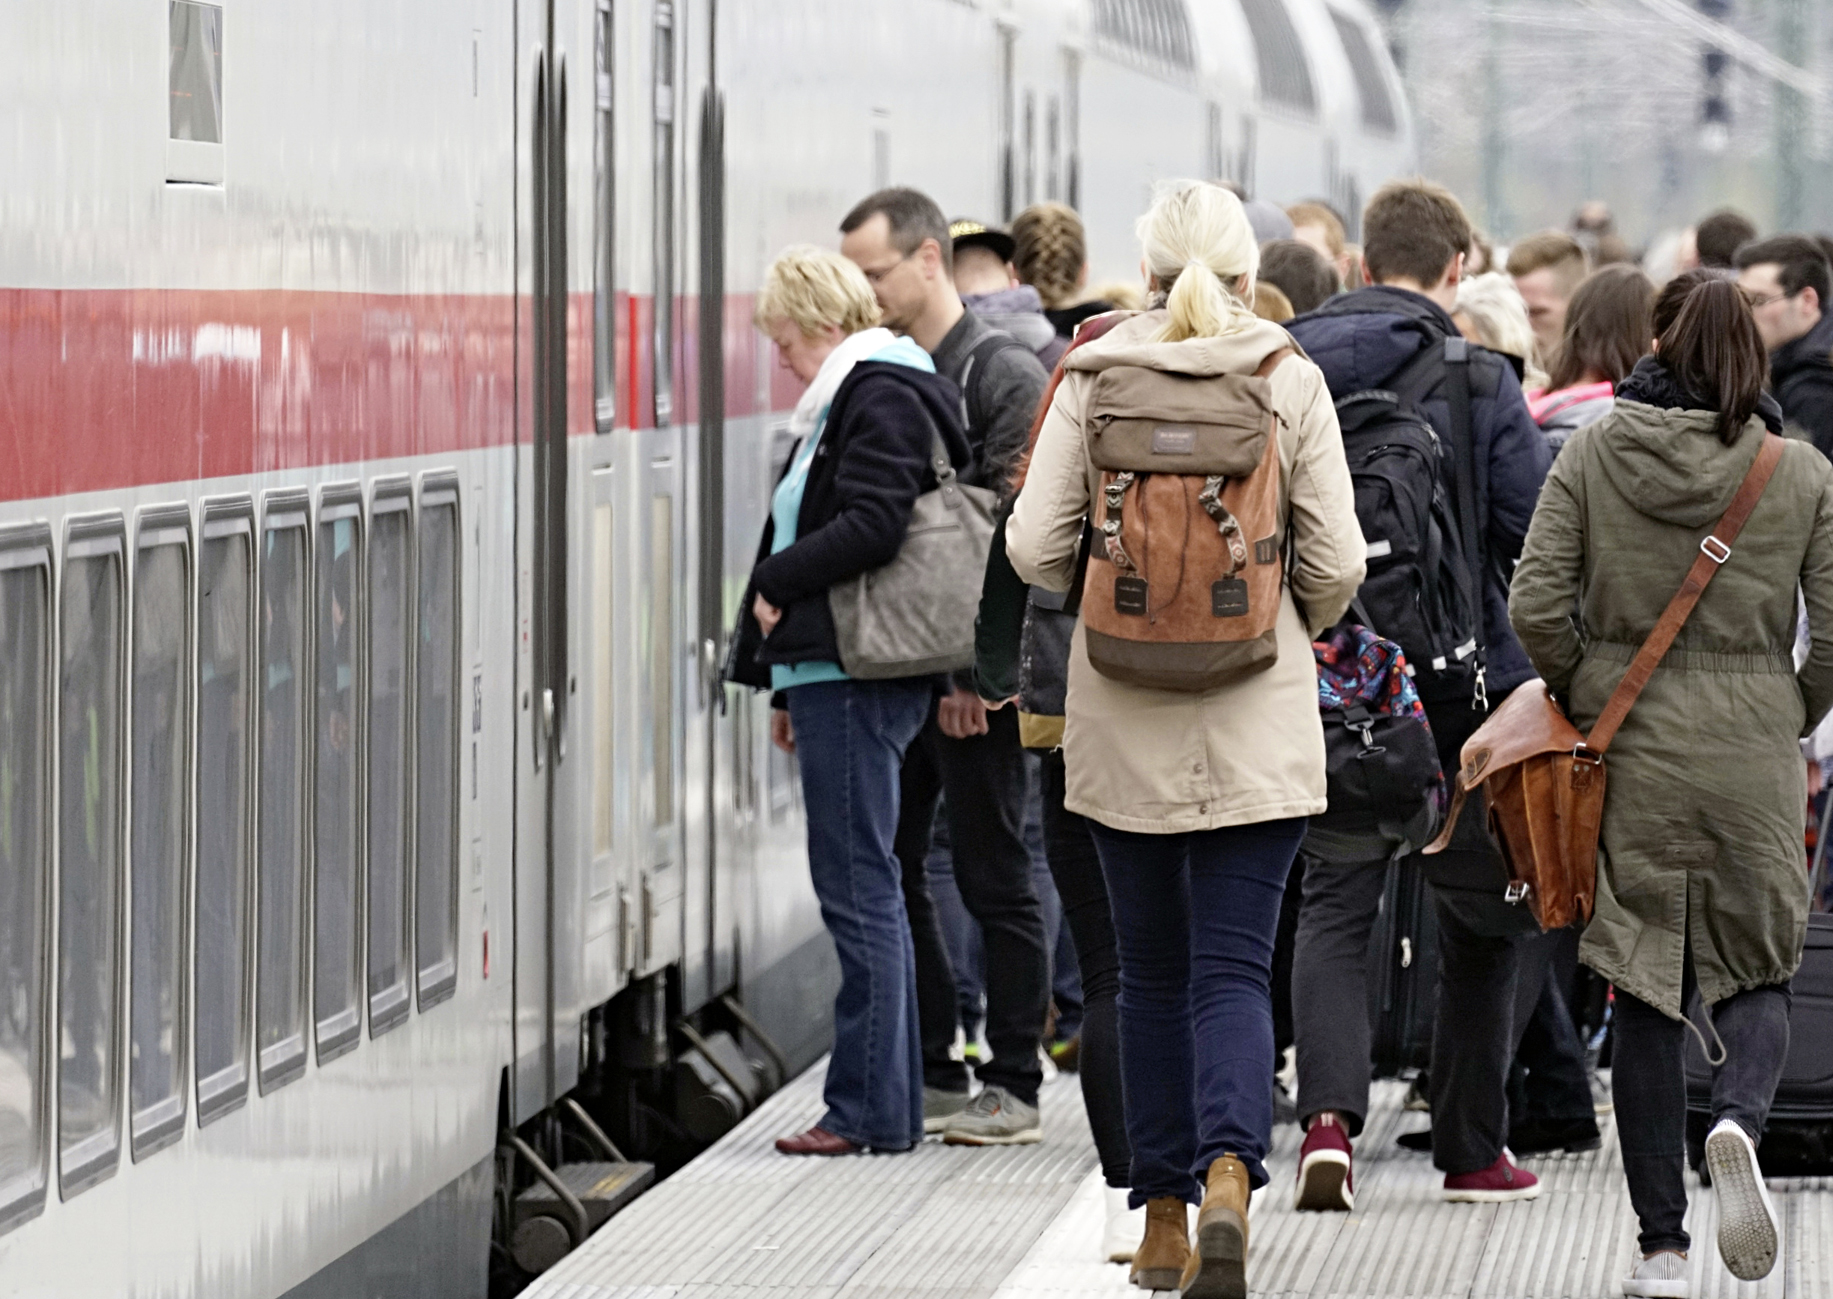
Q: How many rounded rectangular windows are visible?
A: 8